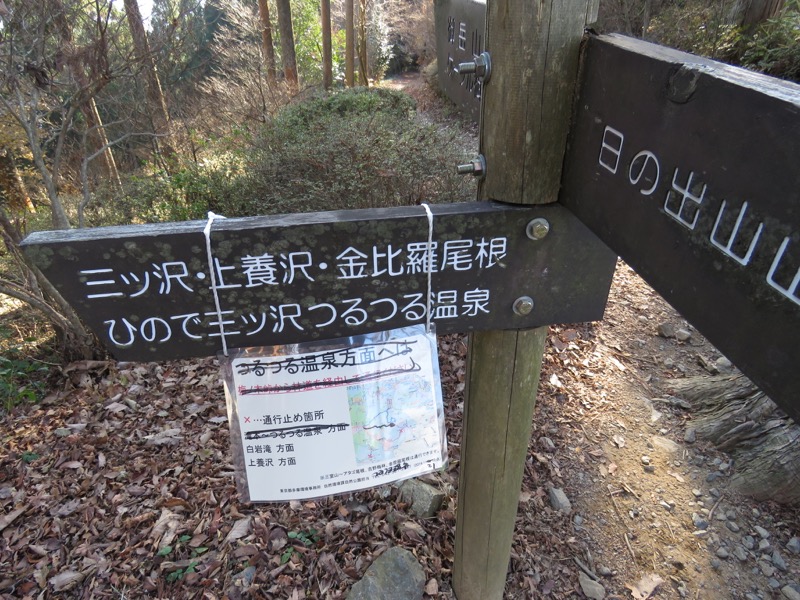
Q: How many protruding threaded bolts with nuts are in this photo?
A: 2